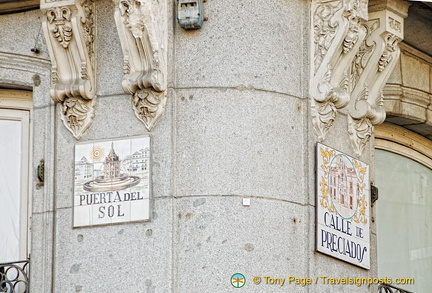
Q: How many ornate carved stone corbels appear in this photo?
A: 4